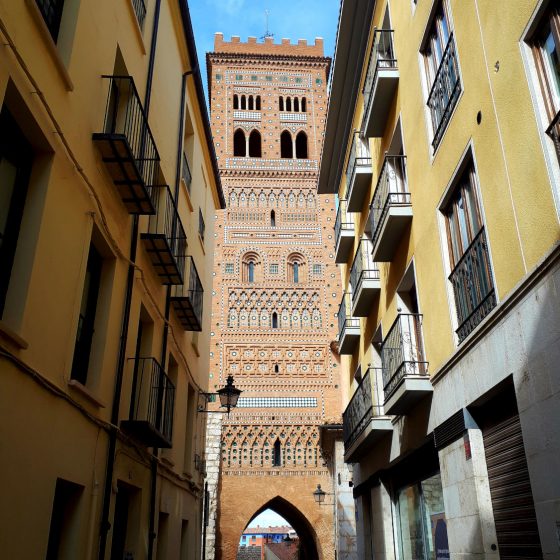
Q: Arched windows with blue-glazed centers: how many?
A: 2